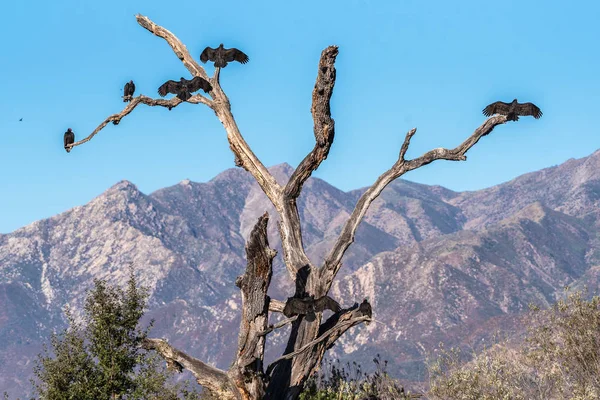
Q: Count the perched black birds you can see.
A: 7